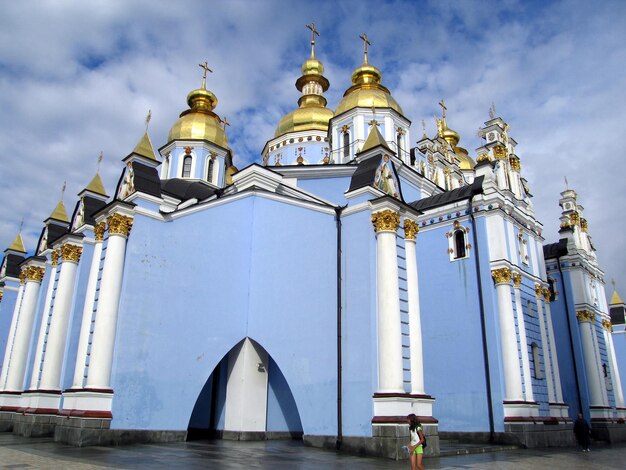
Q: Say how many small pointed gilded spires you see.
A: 6